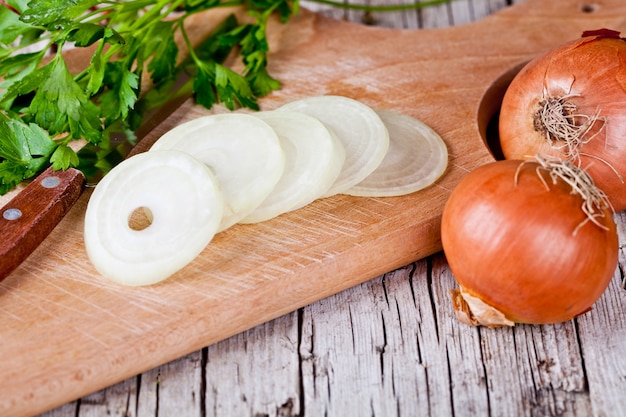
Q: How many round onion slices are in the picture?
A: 5